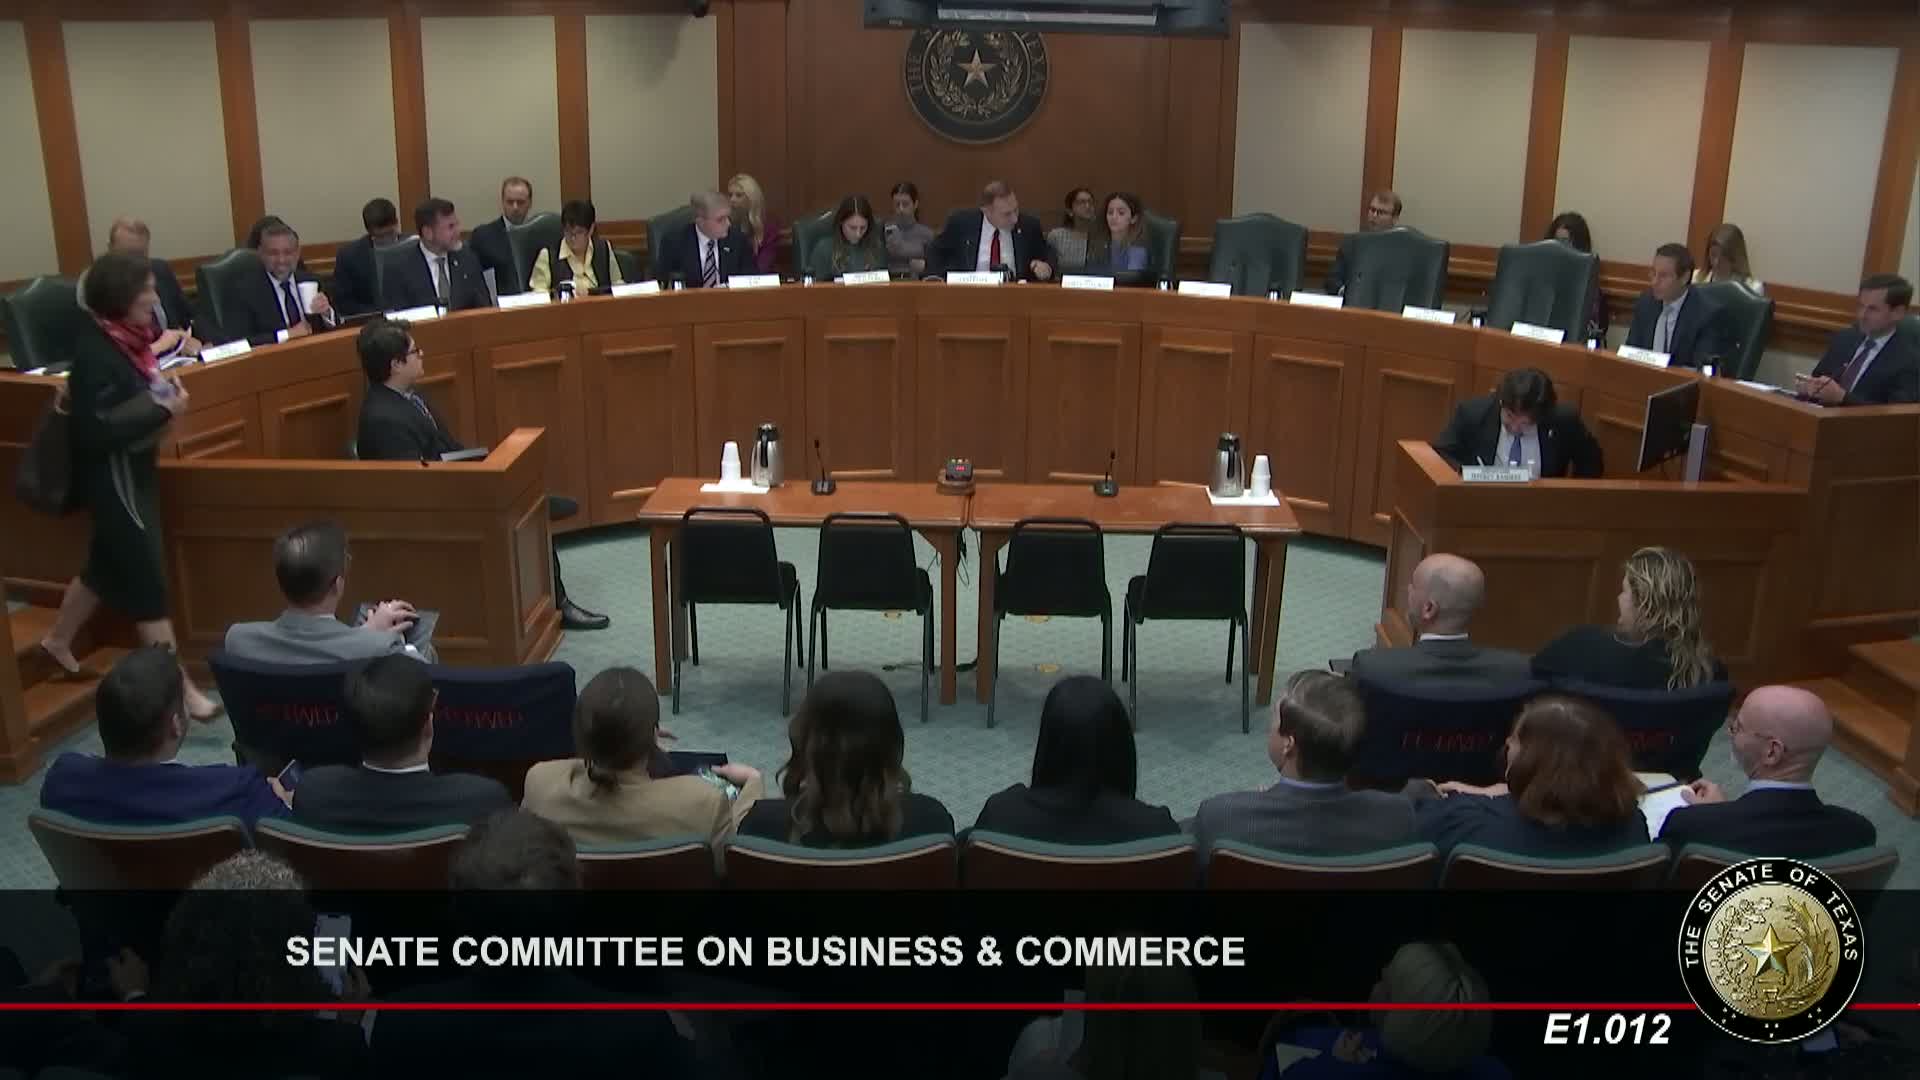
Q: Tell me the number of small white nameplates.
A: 14